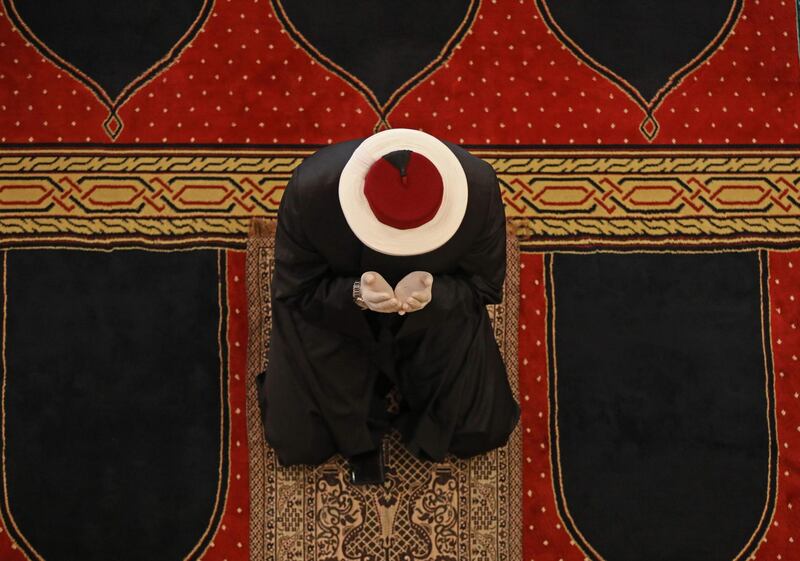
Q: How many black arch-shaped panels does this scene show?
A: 5